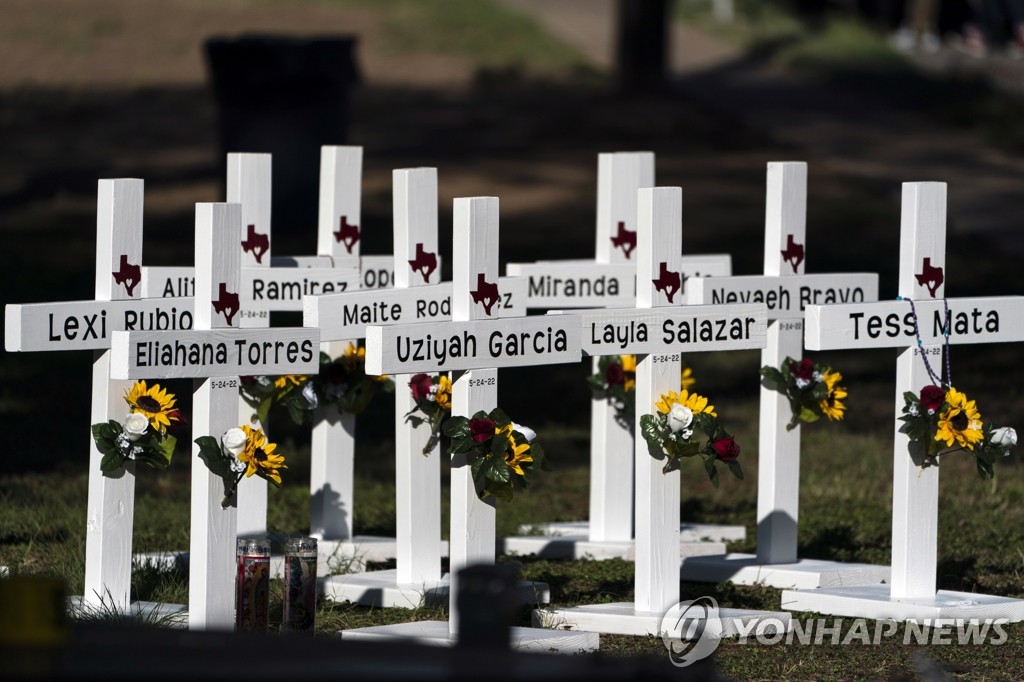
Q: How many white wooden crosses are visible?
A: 10